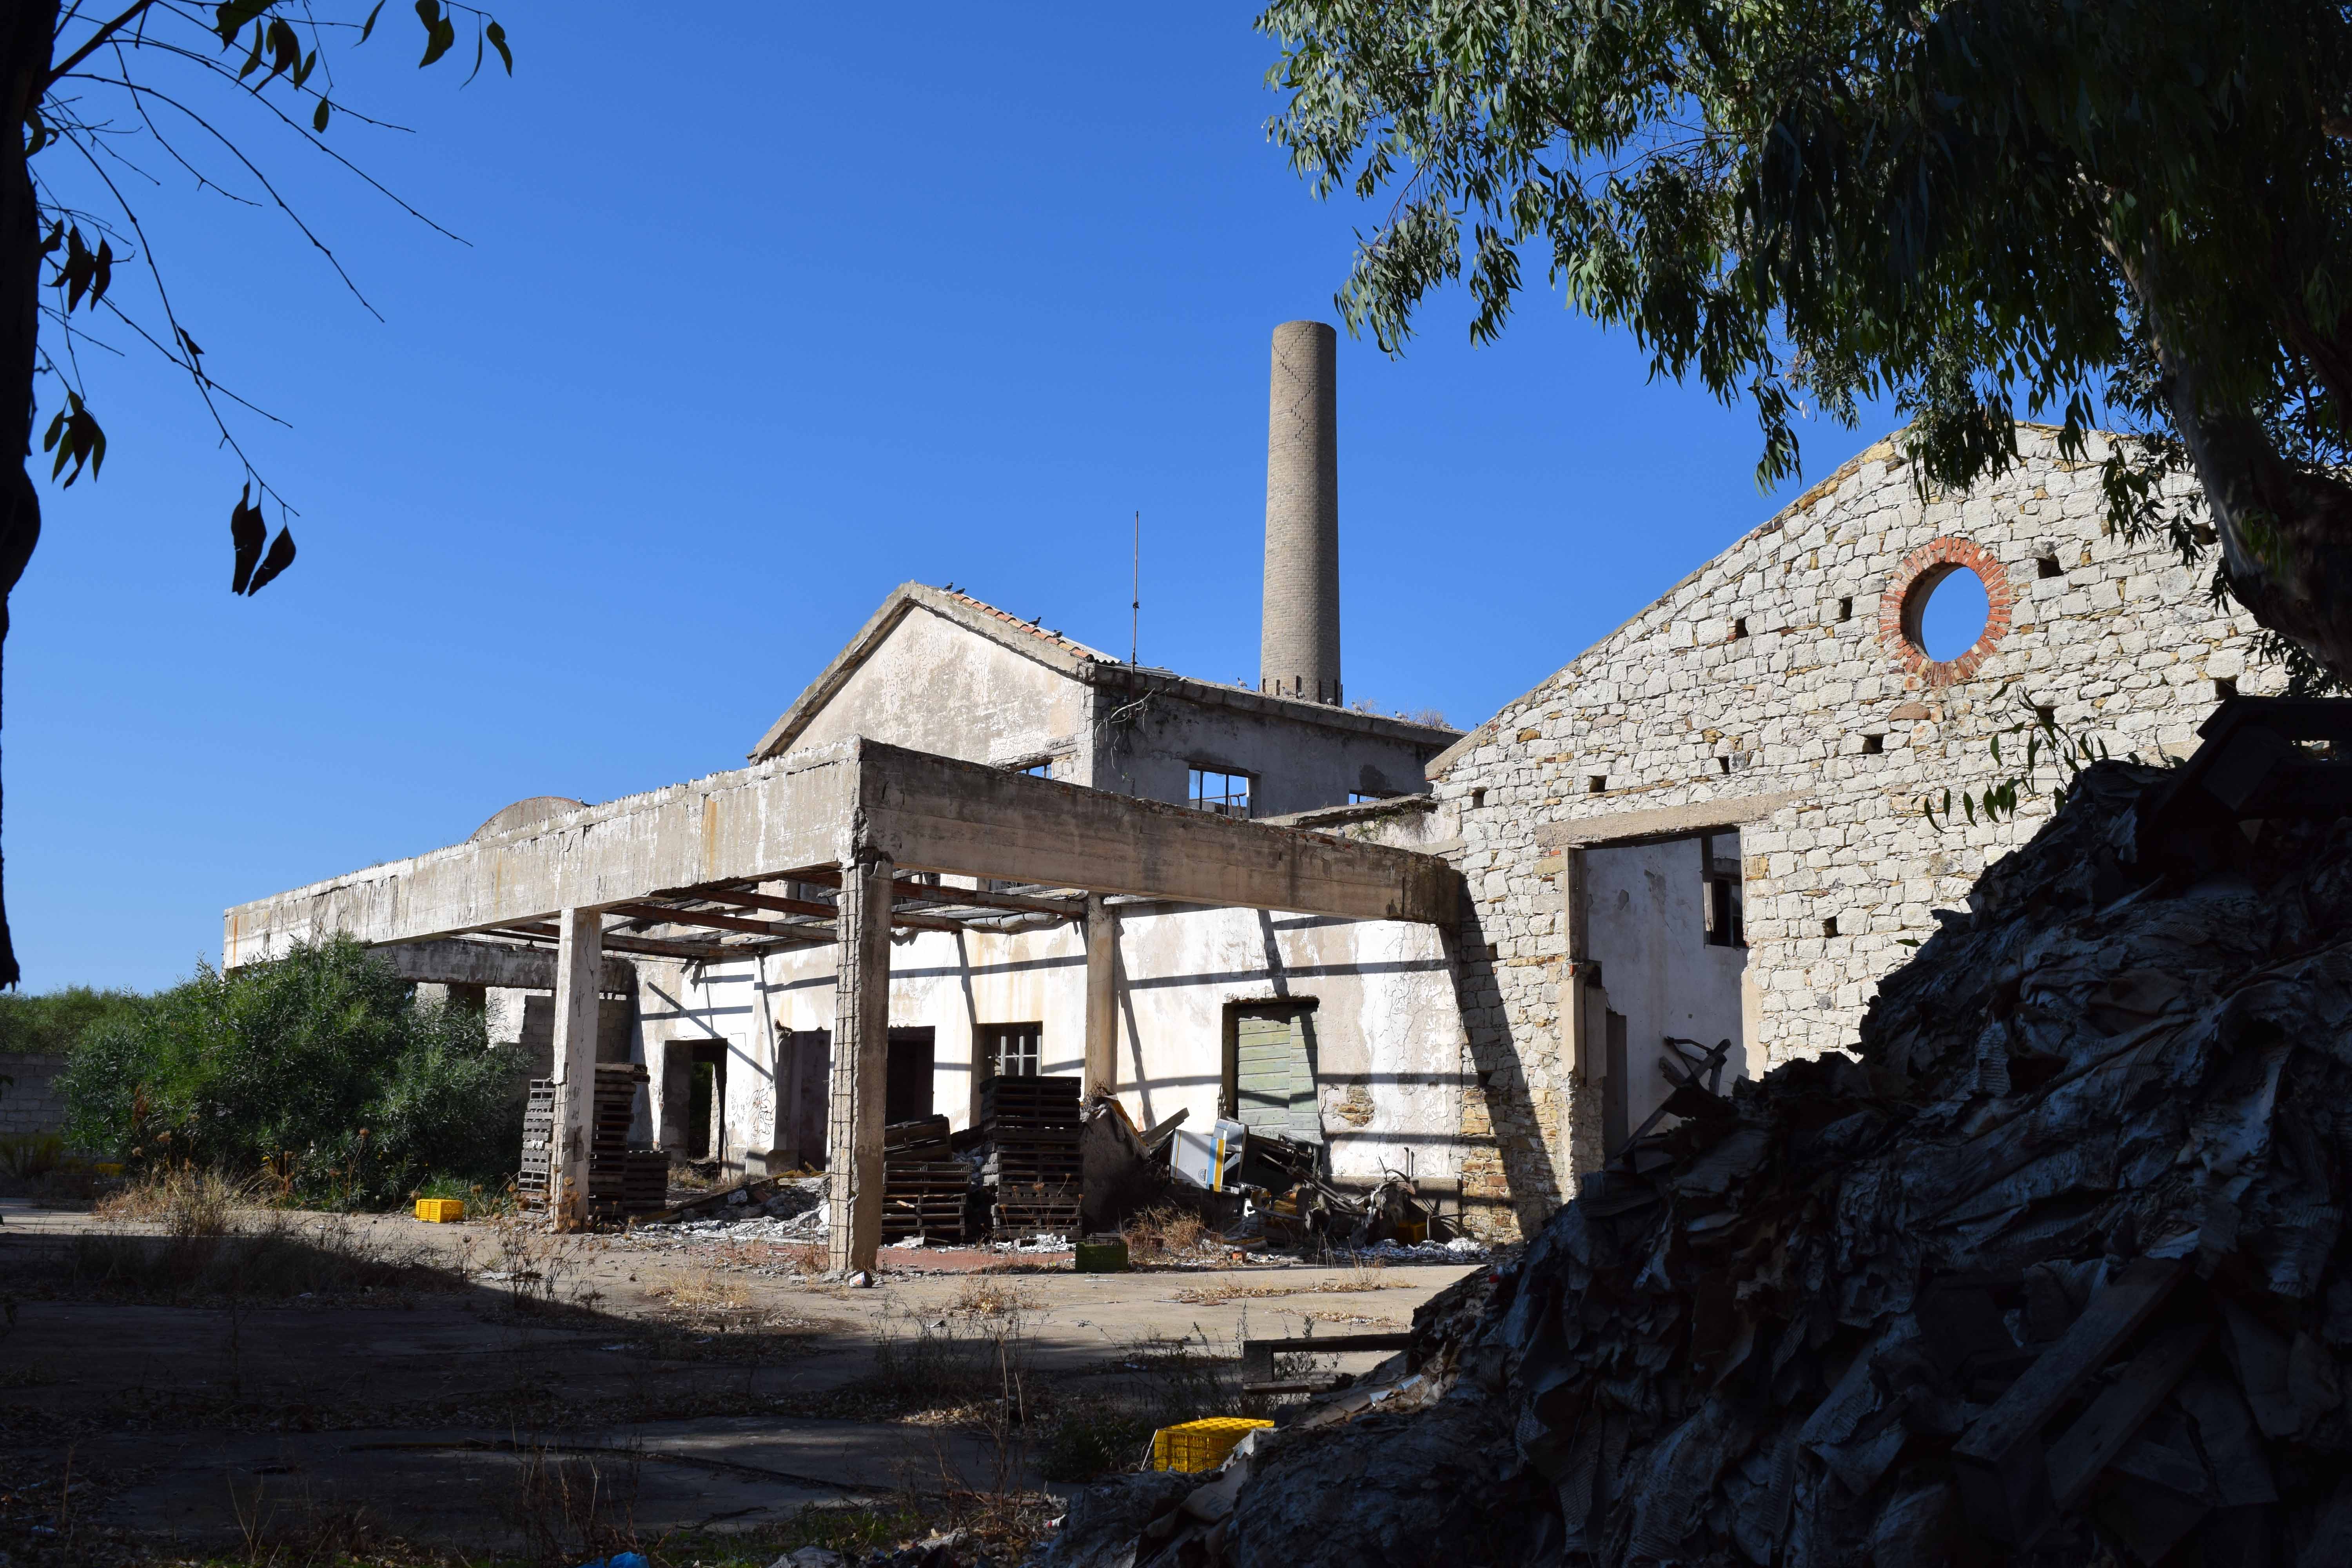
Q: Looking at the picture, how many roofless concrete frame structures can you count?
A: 1